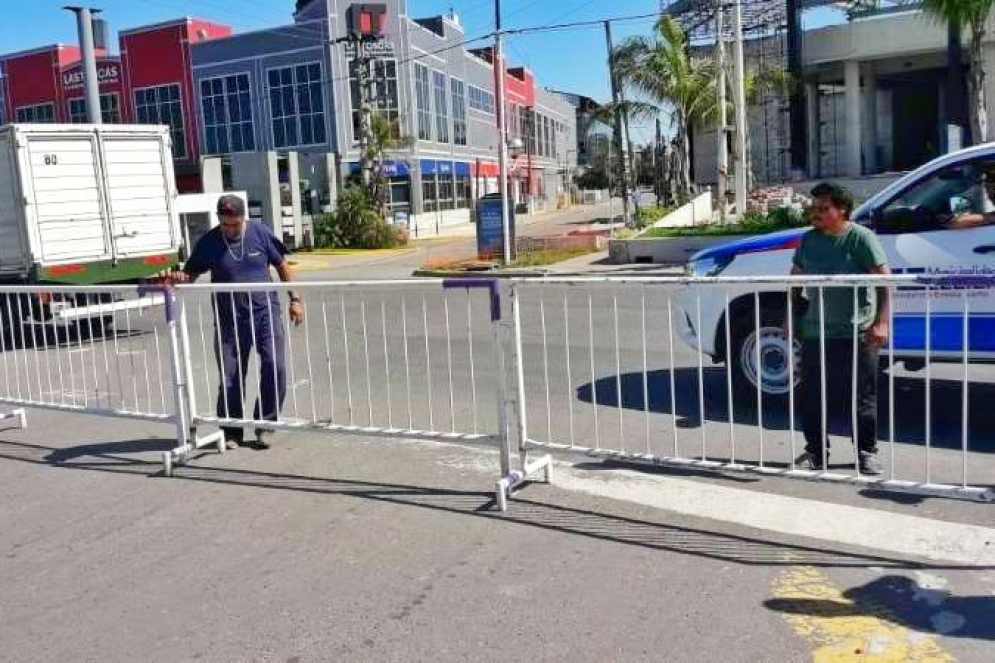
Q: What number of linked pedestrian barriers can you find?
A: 3